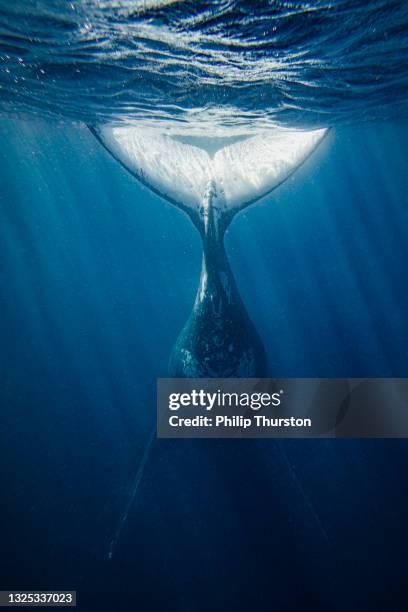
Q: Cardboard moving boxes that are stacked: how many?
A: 0